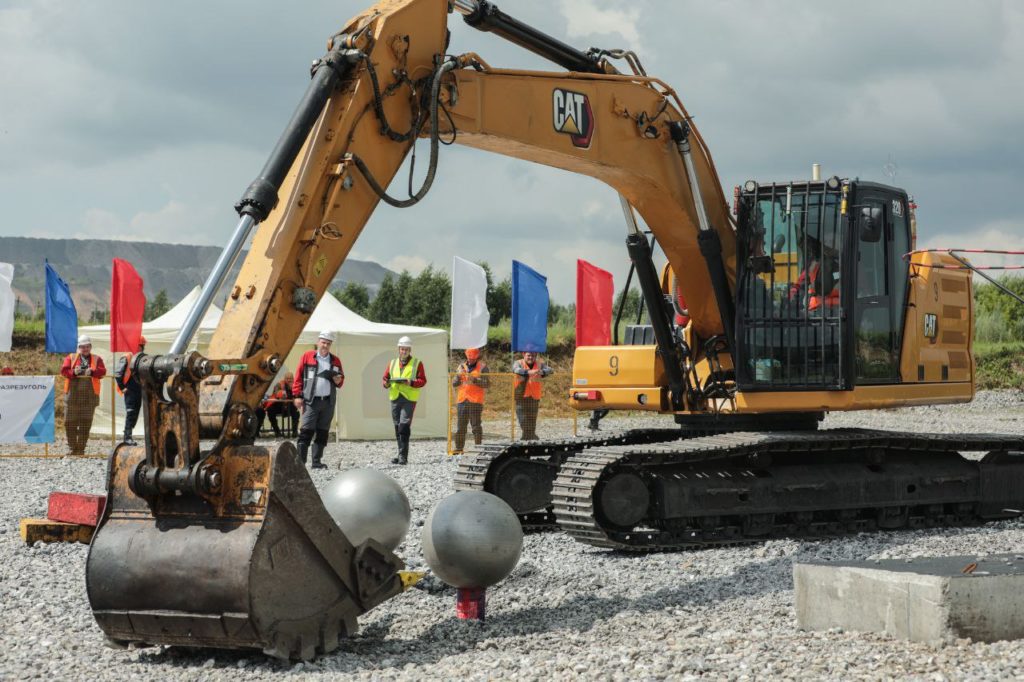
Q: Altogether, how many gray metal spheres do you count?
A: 2